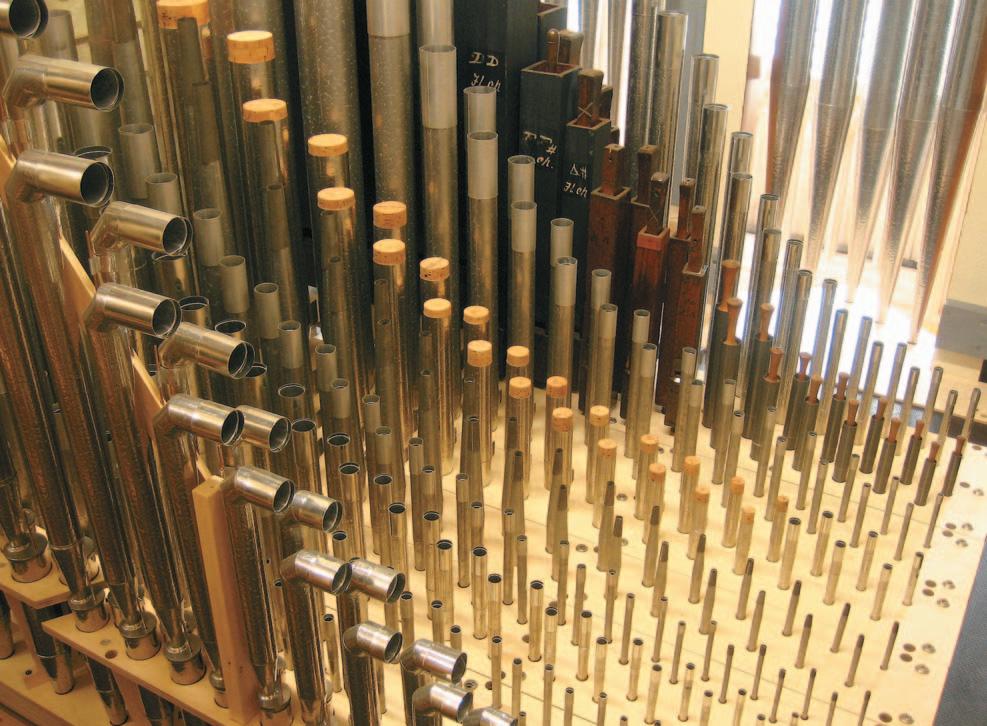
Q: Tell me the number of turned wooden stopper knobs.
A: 13